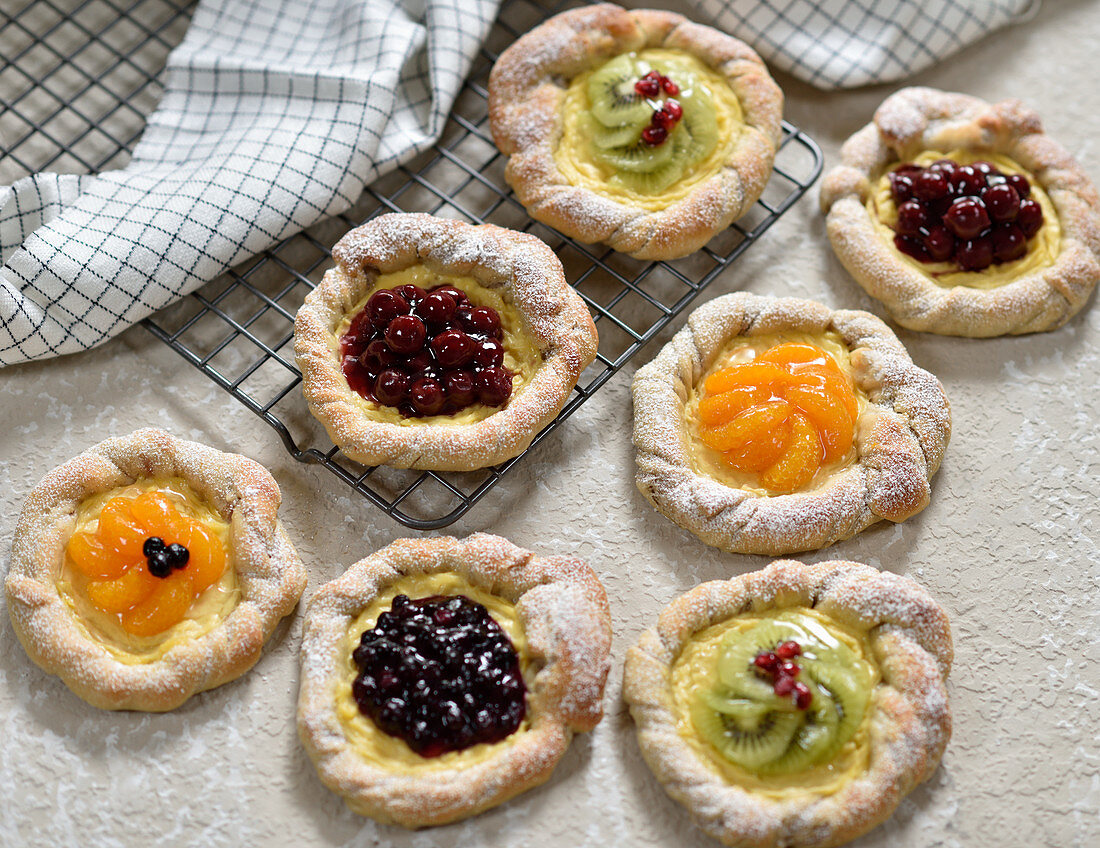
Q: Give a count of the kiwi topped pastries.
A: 2